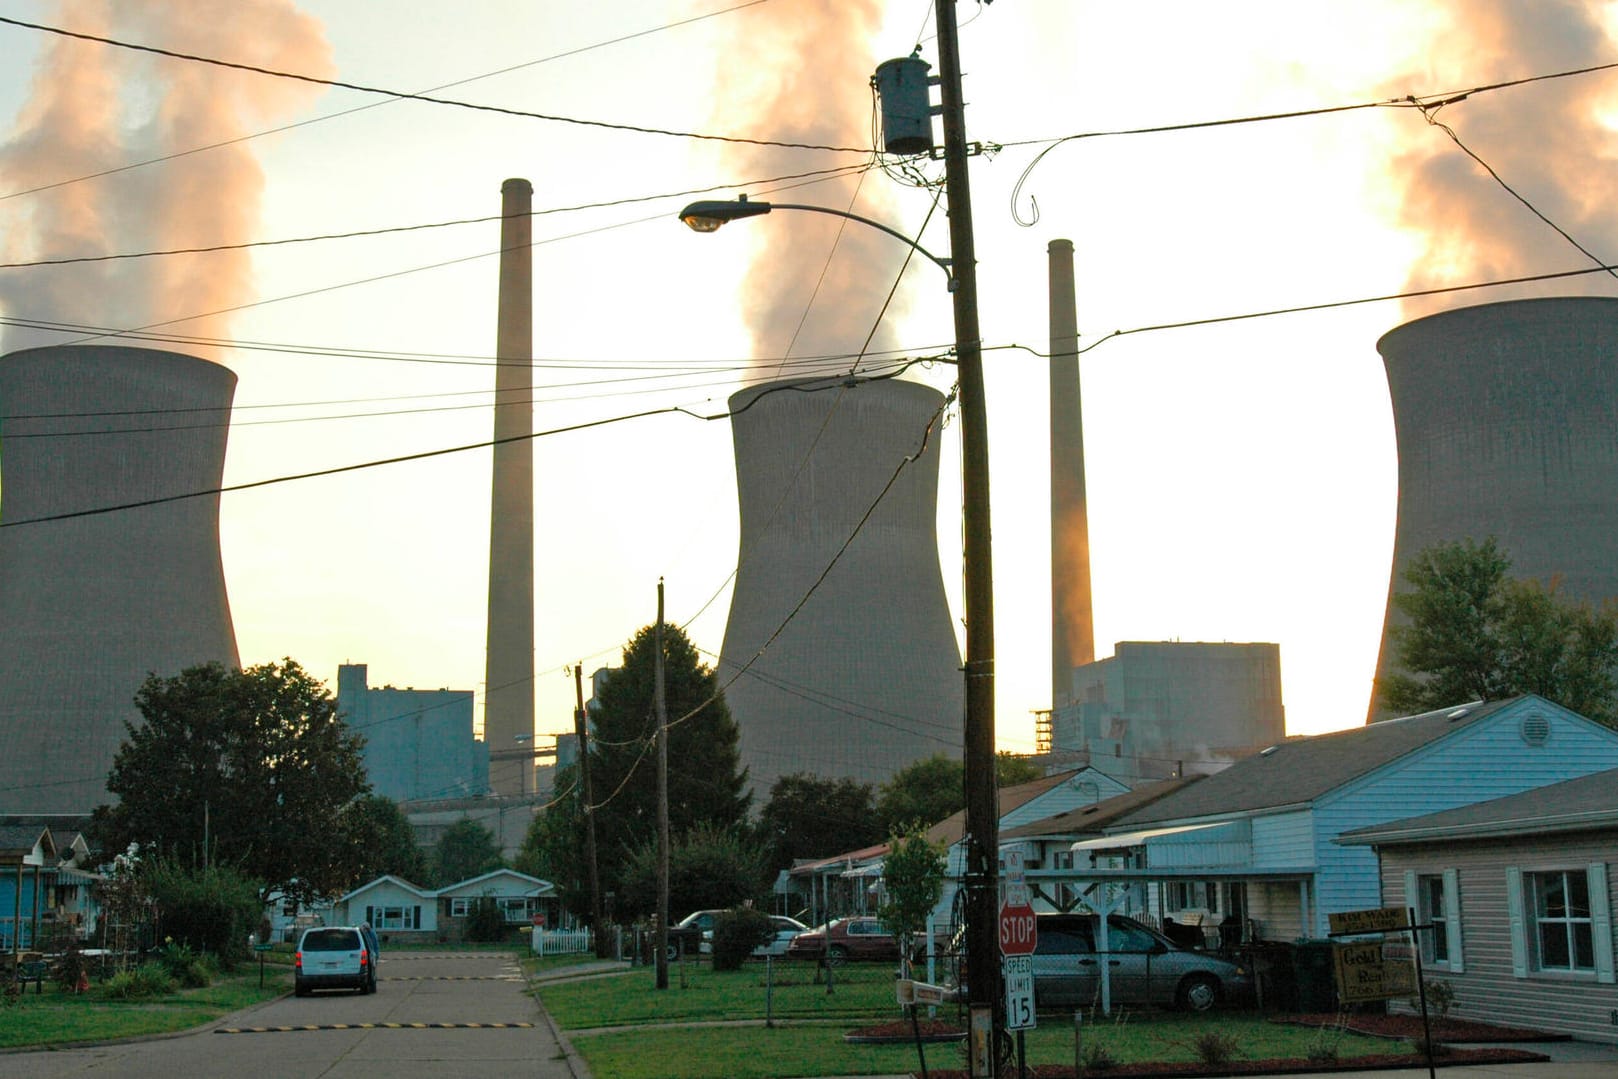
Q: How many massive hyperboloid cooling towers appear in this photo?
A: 3